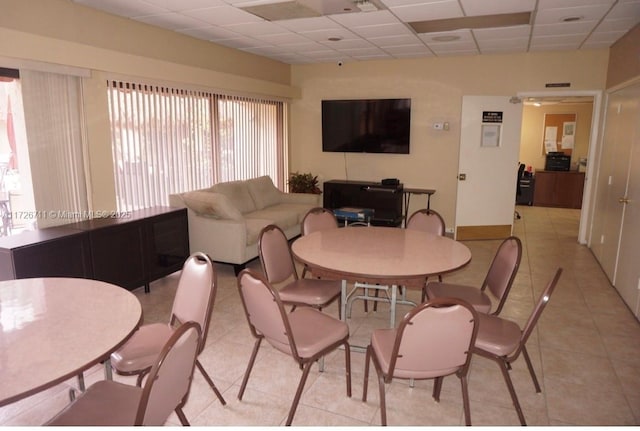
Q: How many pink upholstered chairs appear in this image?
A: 9